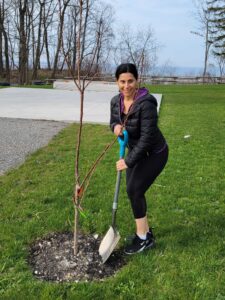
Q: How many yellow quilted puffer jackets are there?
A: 0